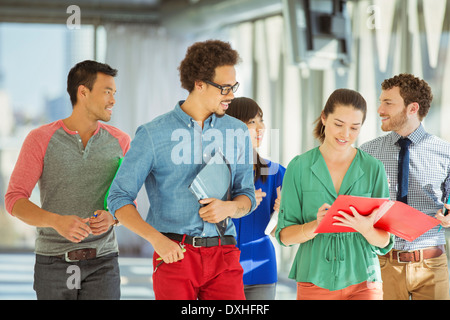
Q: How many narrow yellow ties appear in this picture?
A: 0